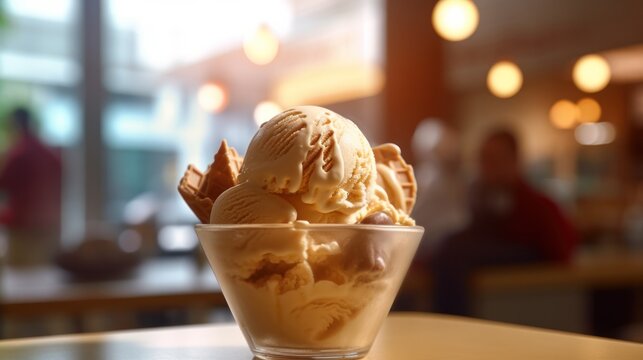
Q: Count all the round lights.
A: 8